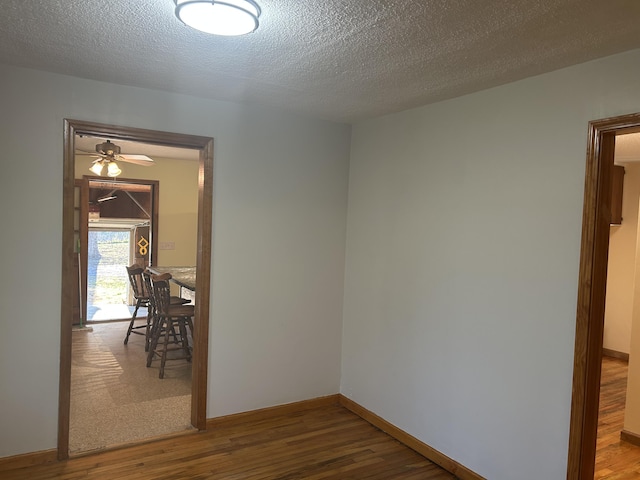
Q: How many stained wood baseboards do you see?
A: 5